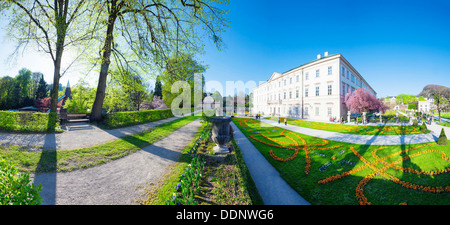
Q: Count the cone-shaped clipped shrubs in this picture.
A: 3